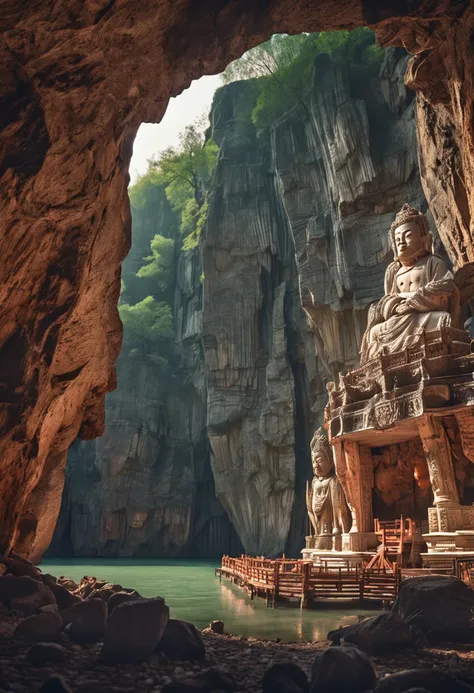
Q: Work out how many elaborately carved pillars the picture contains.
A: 2